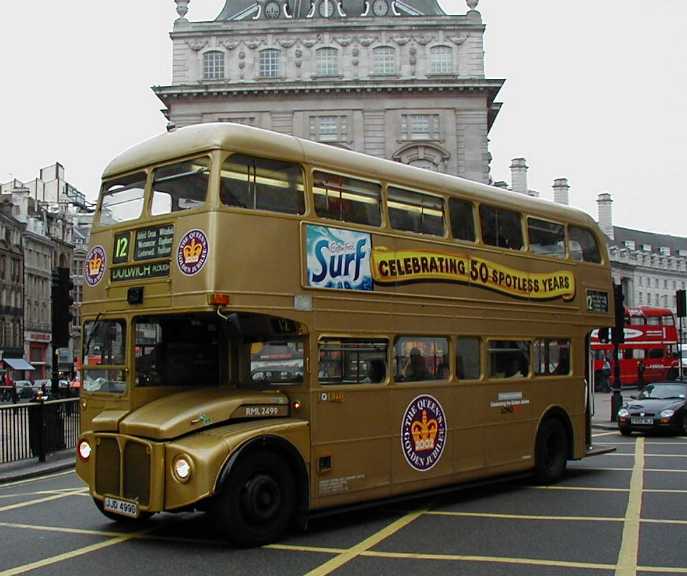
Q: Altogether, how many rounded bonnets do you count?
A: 1